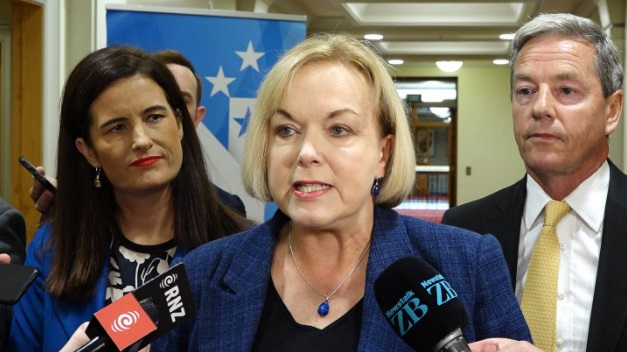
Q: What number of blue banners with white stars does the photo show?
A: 1